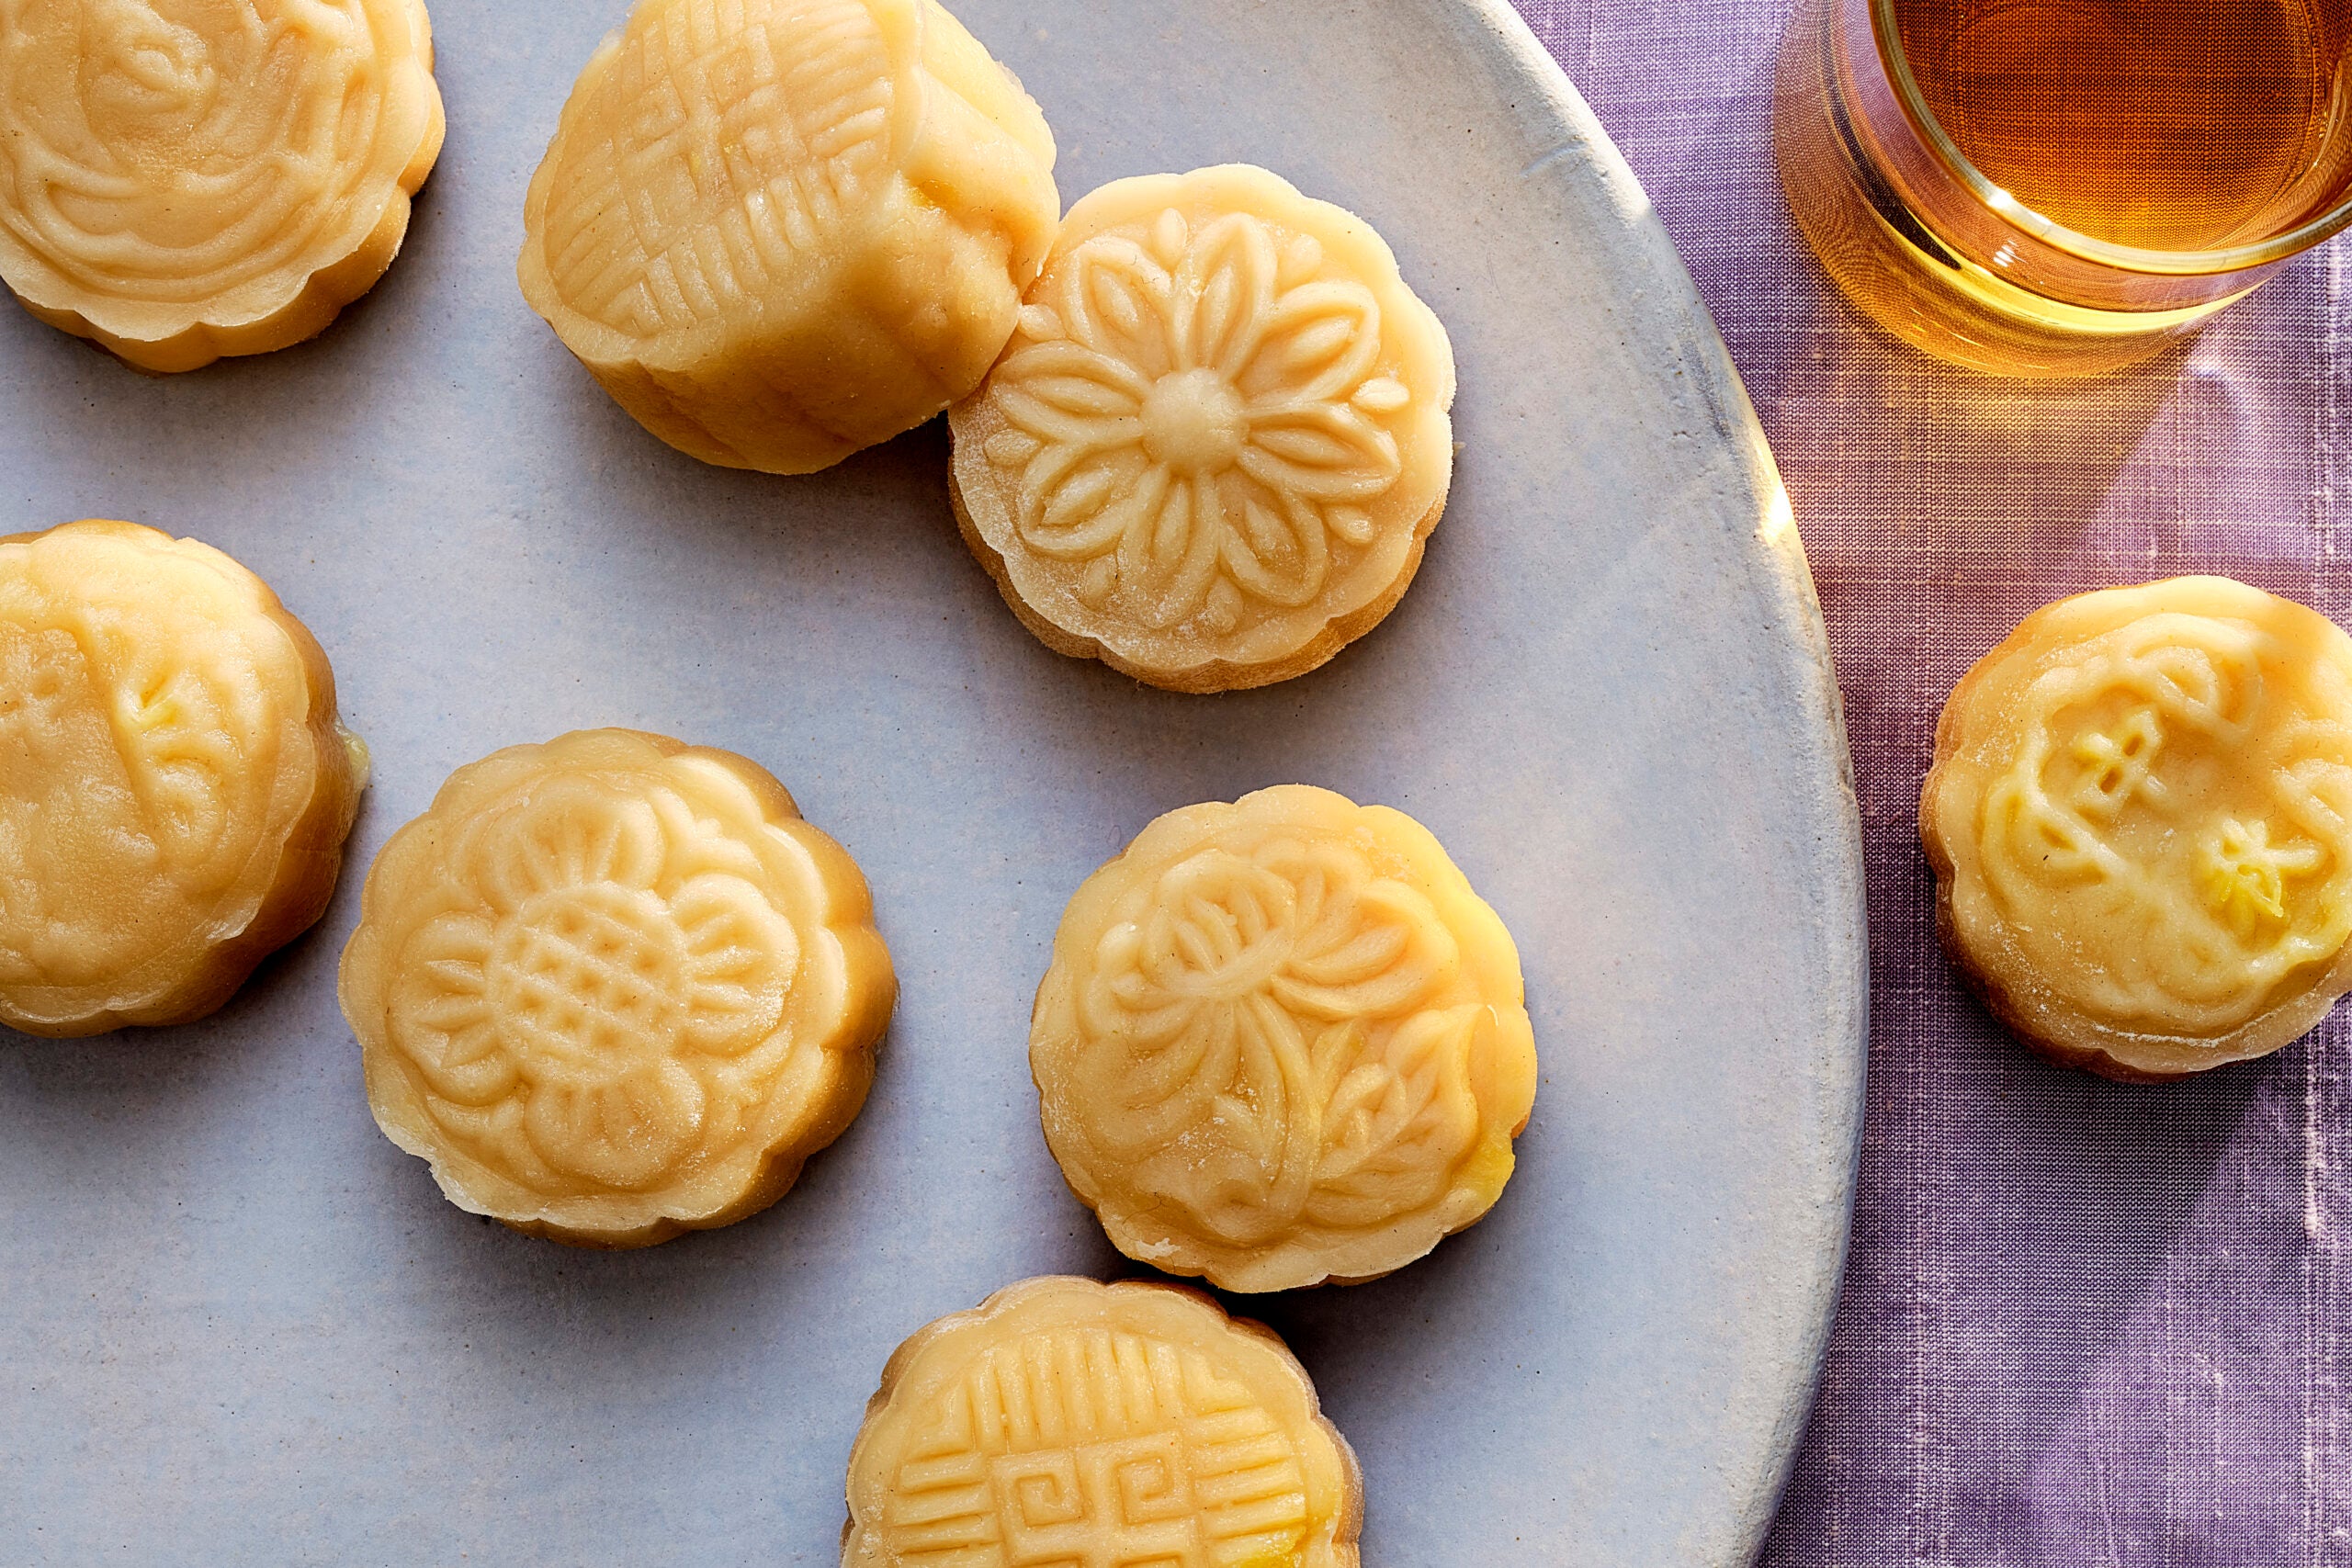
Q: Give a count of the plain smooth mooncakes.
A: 0